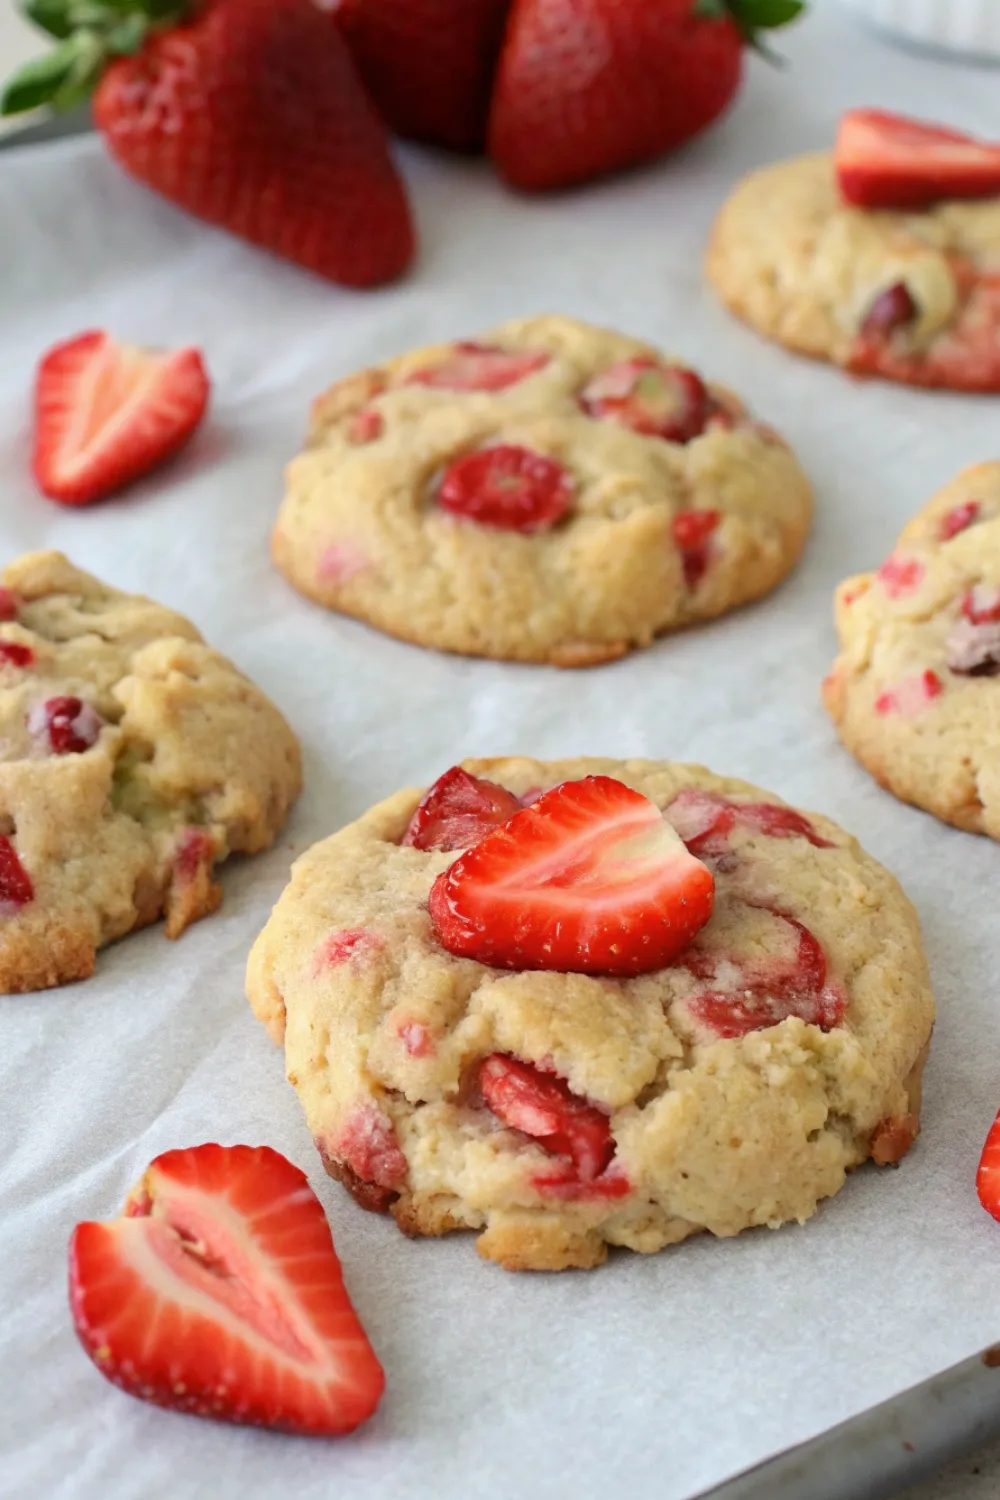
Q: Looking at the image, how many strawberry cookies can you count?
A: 5